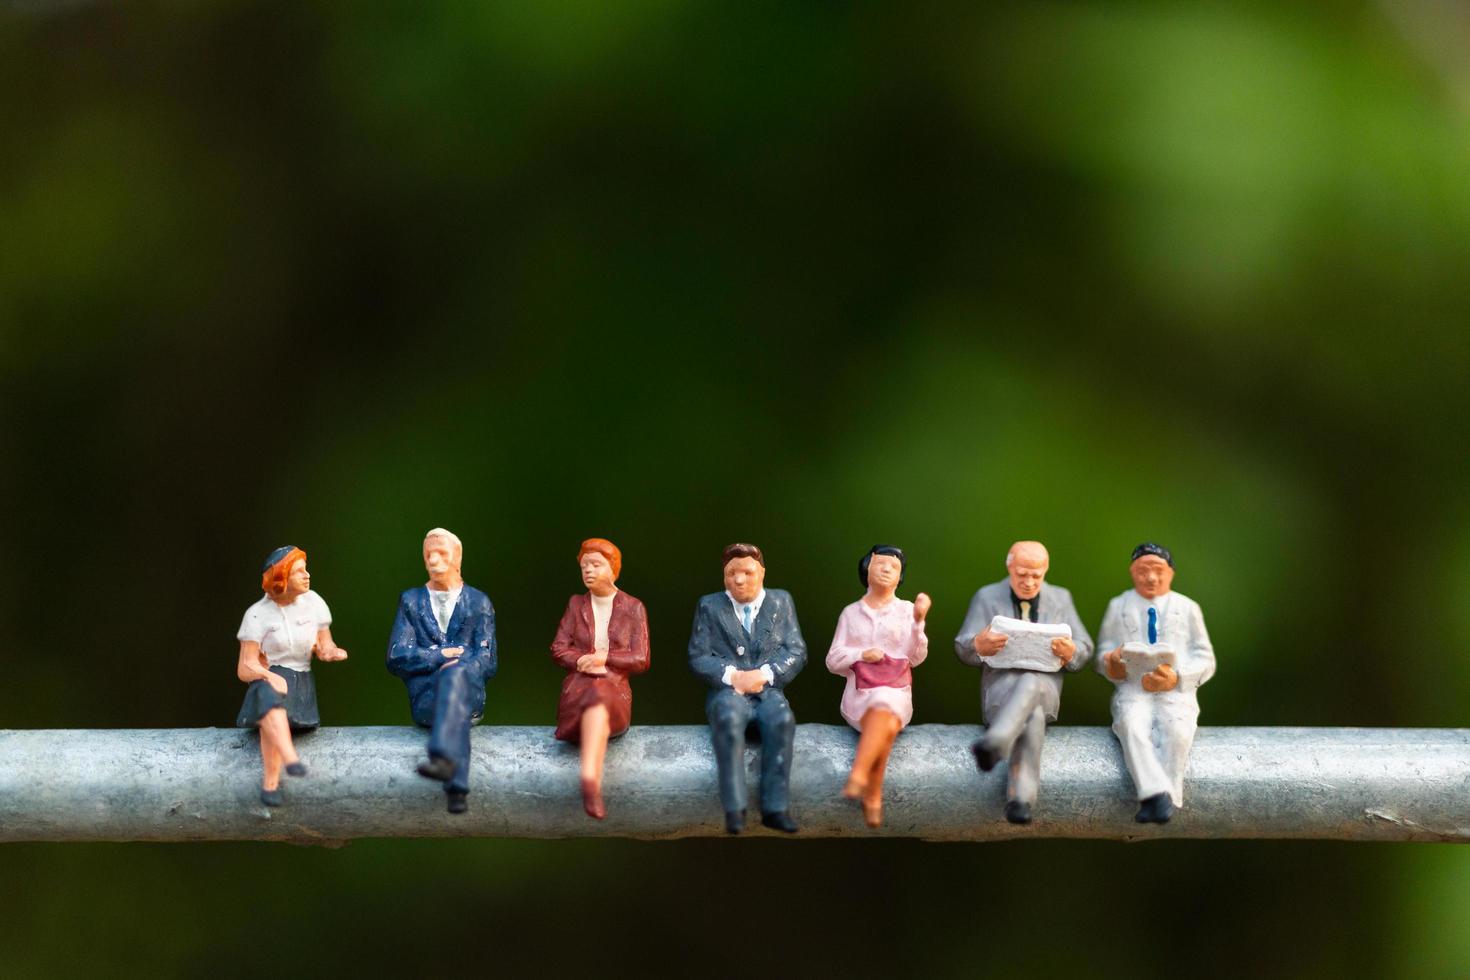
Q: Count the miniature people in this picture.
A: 7